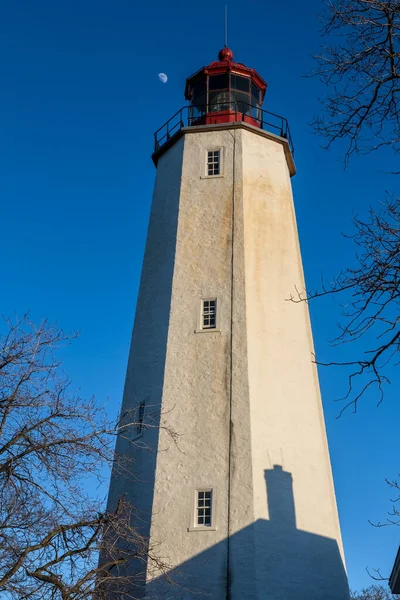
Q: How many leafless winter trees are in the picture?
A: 2